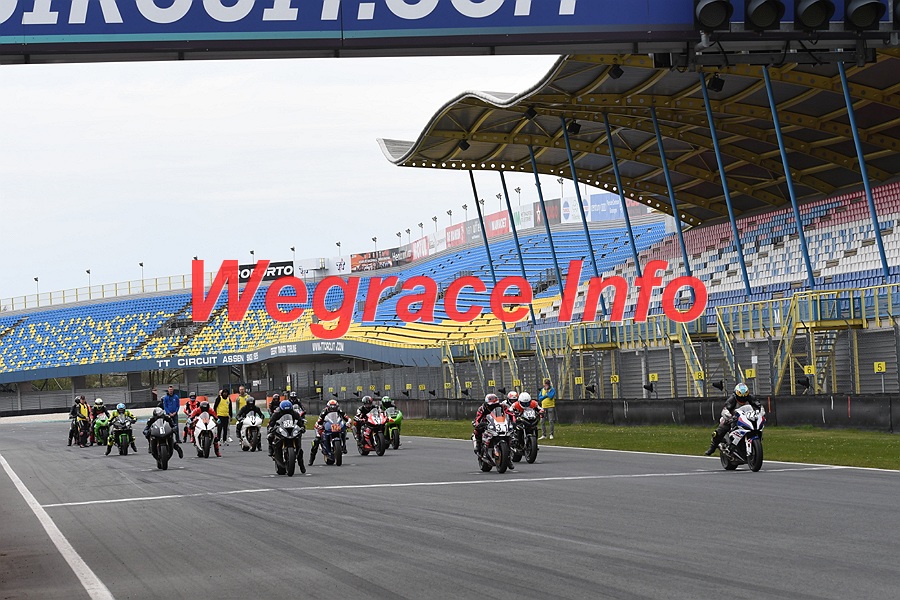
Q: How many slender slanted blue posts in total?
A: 9